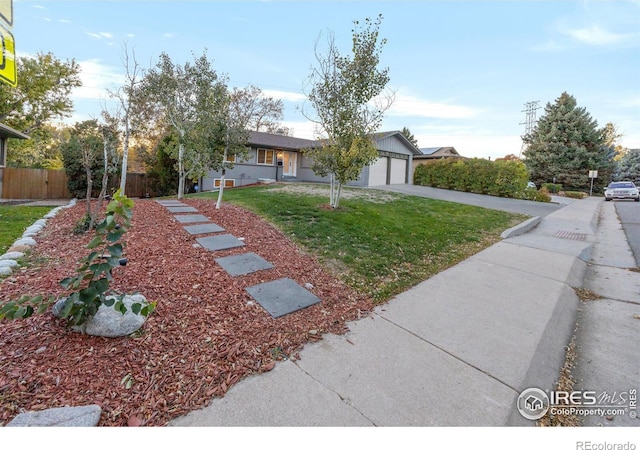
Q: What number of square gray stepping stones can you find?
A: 8